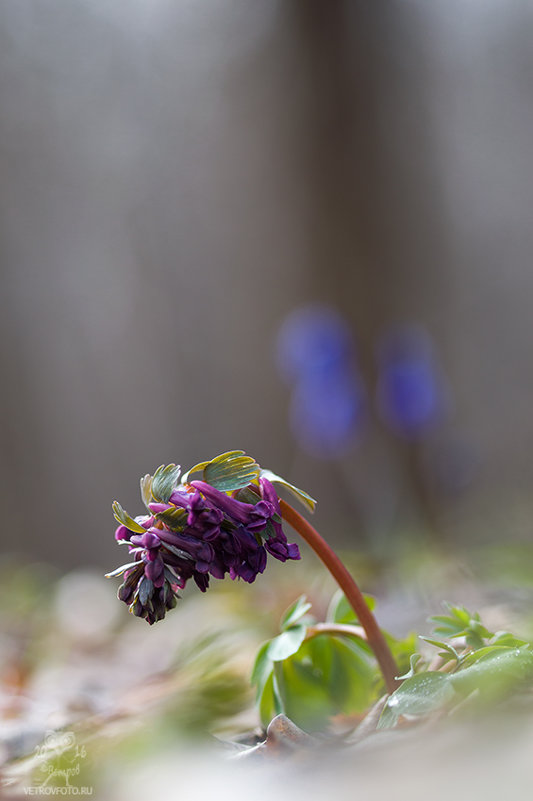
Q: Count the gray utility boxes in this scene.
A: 0